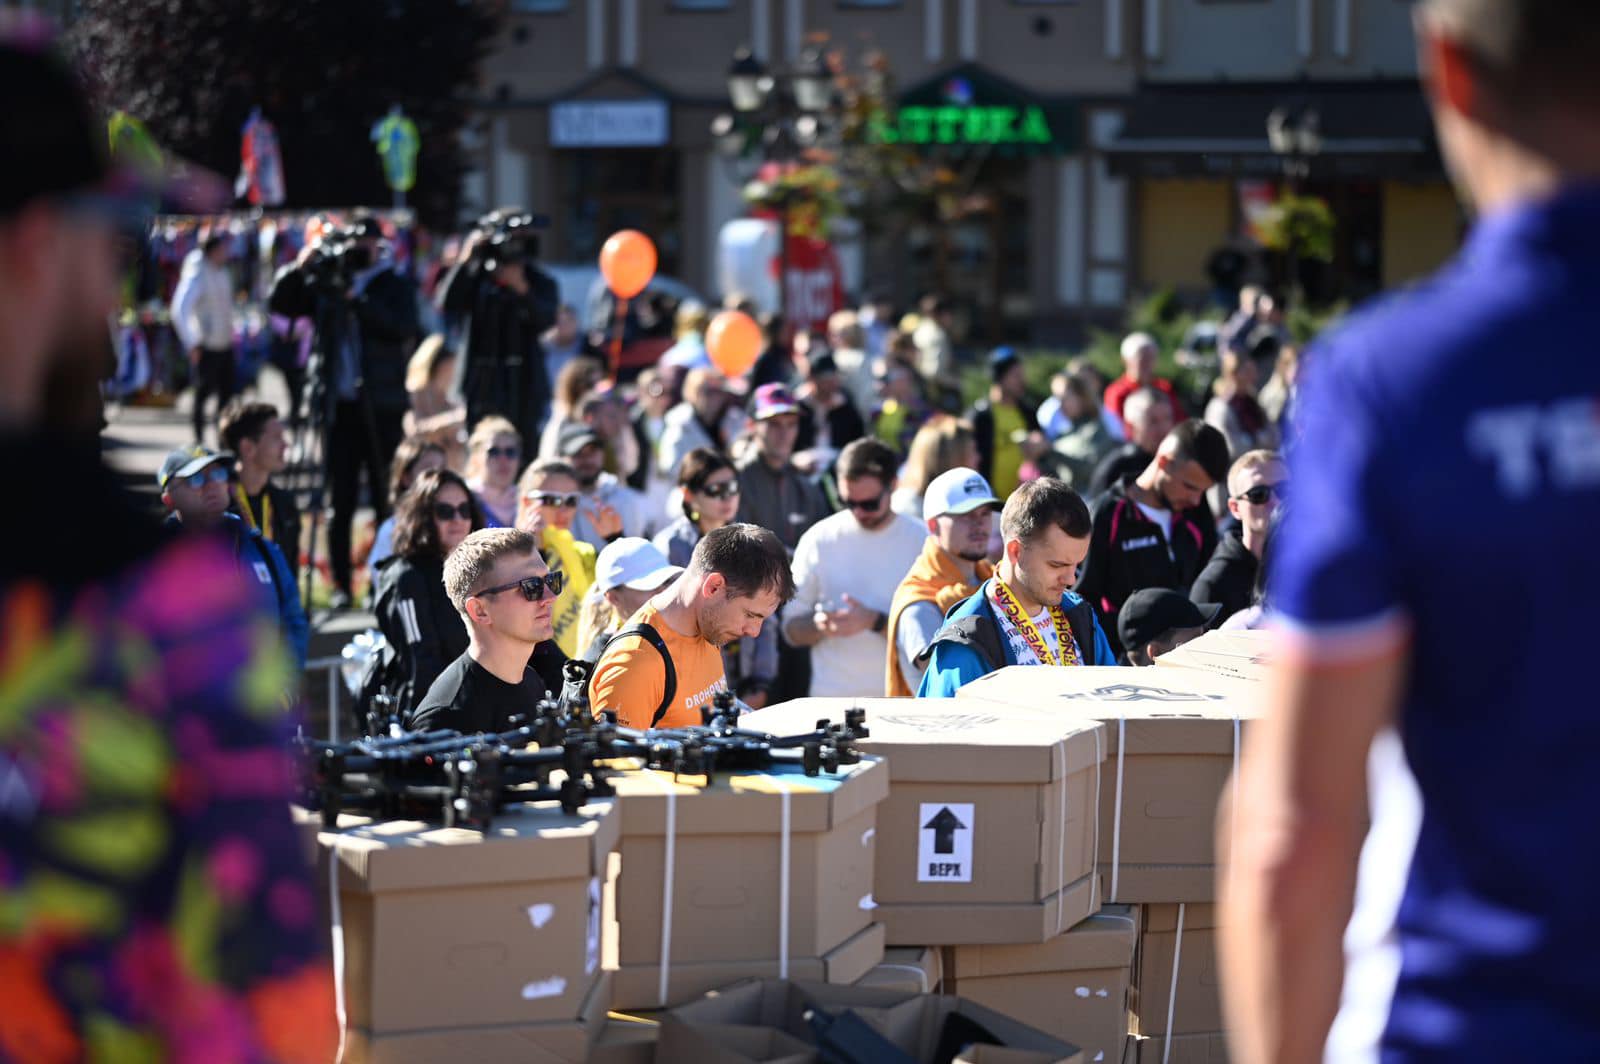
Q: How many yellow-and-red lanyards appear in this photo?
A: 2